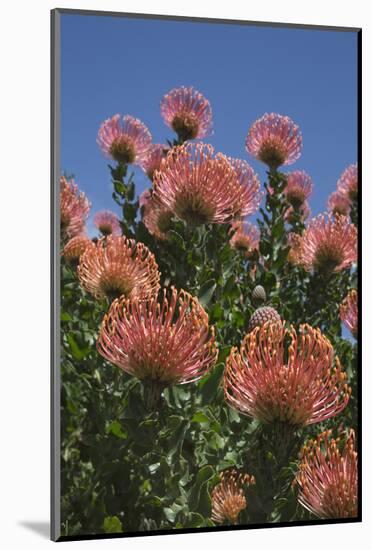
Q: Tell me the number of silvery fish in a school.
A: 0